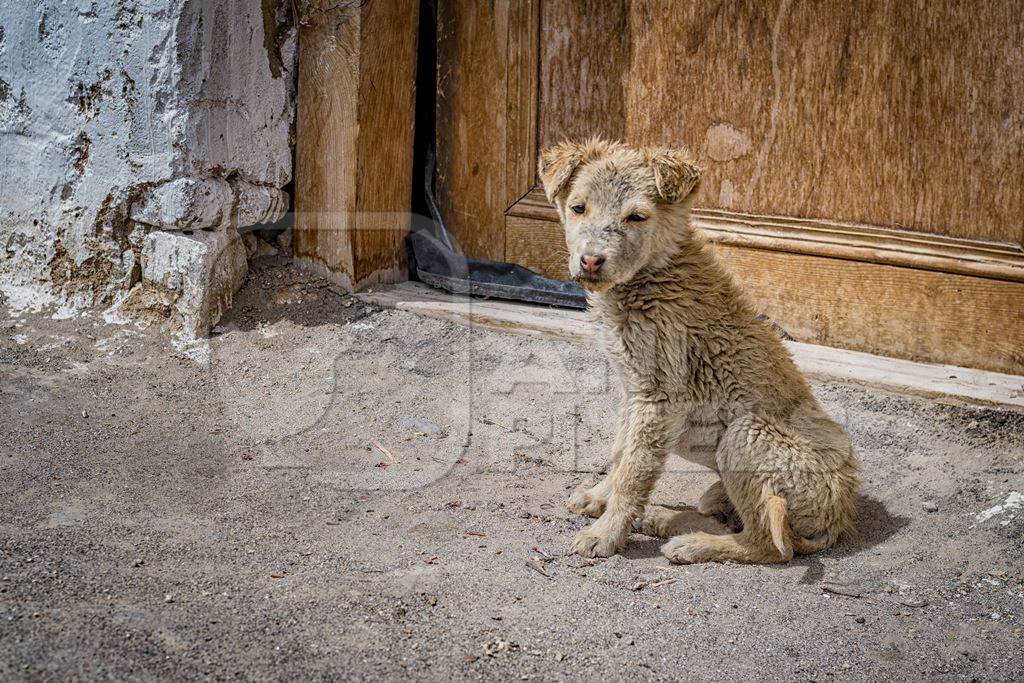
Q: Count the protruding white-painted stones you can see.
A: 3